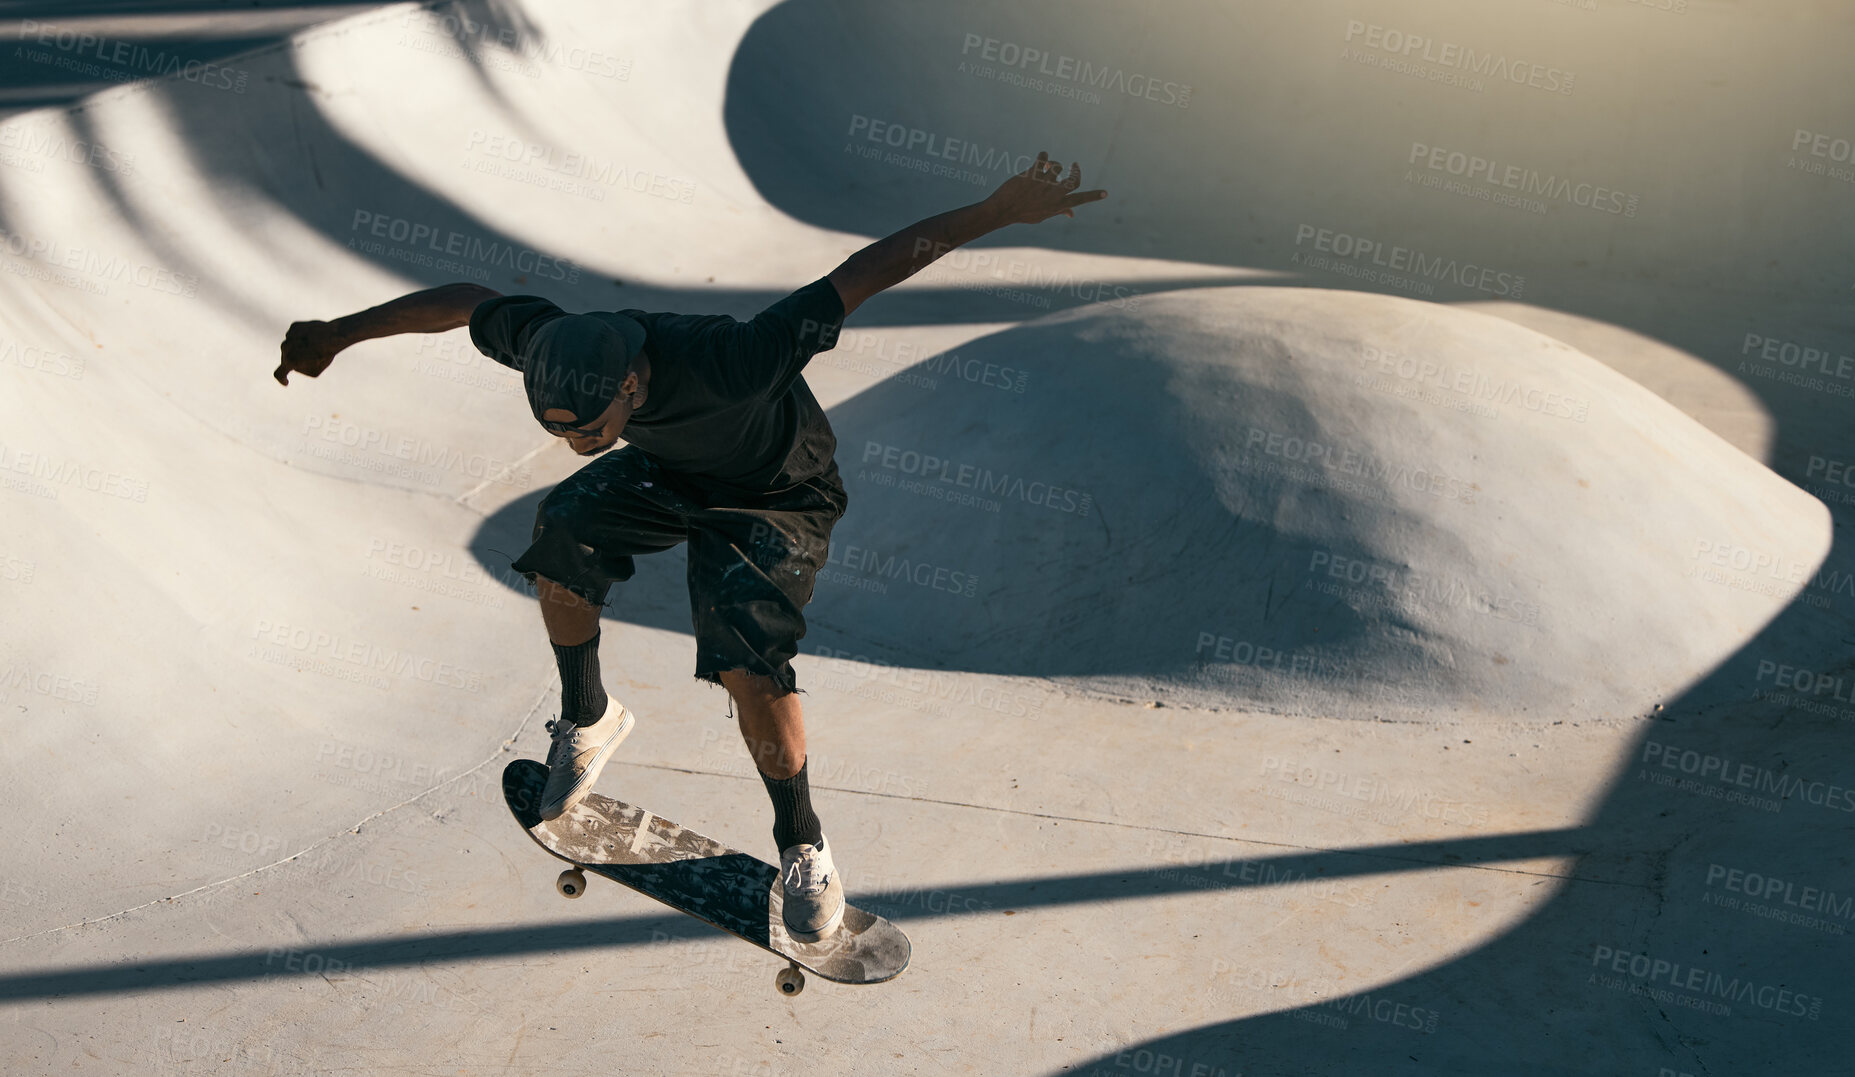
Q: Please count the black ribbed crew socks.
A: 2